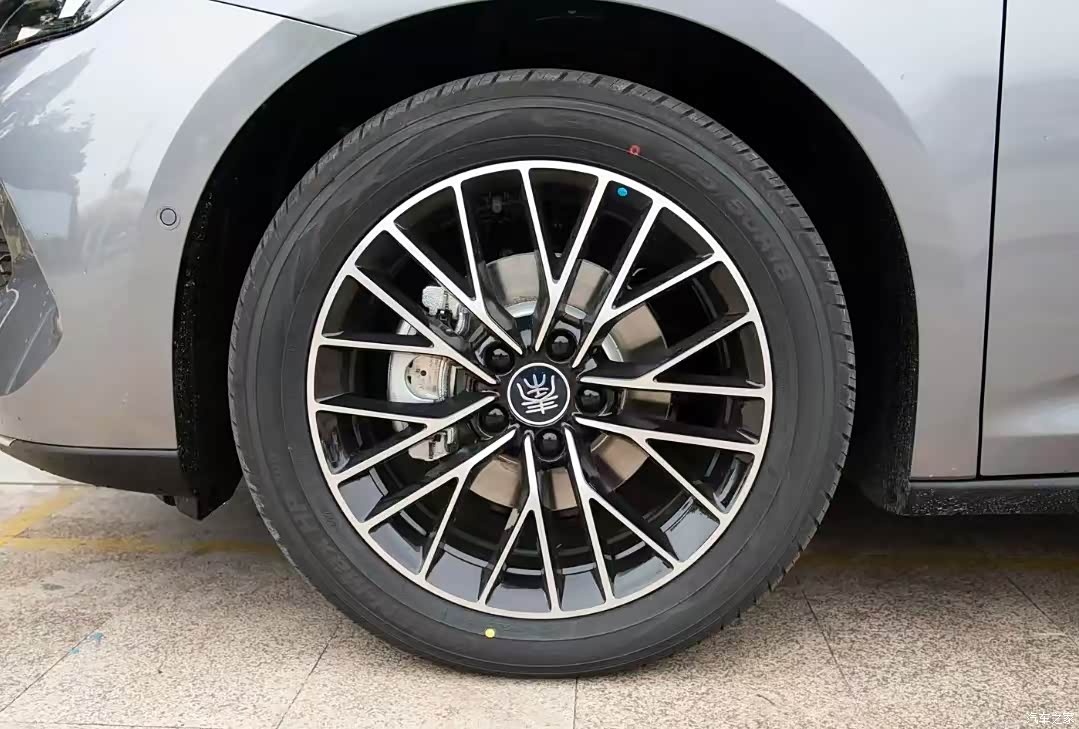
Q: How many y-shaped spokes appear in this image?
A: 10